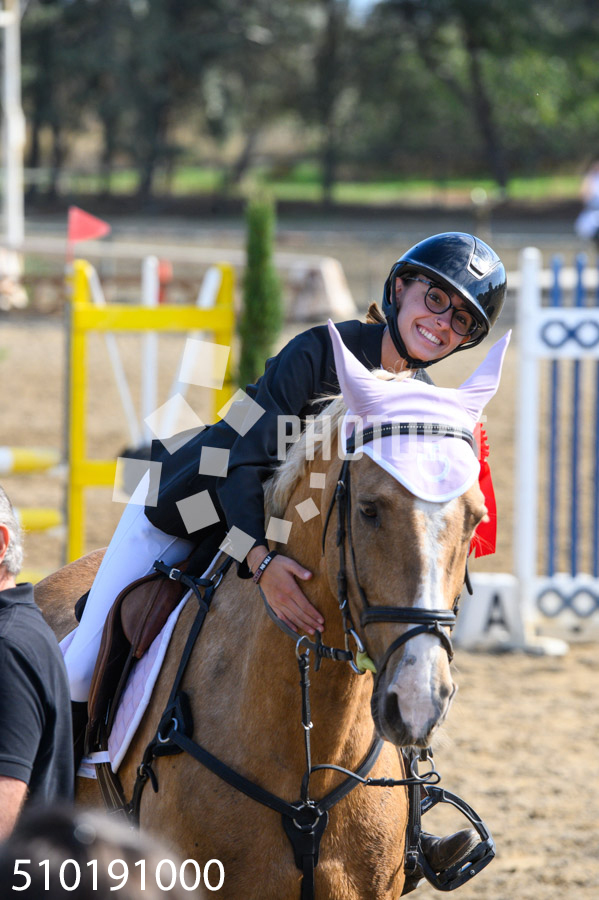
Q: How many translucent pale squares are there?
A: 10